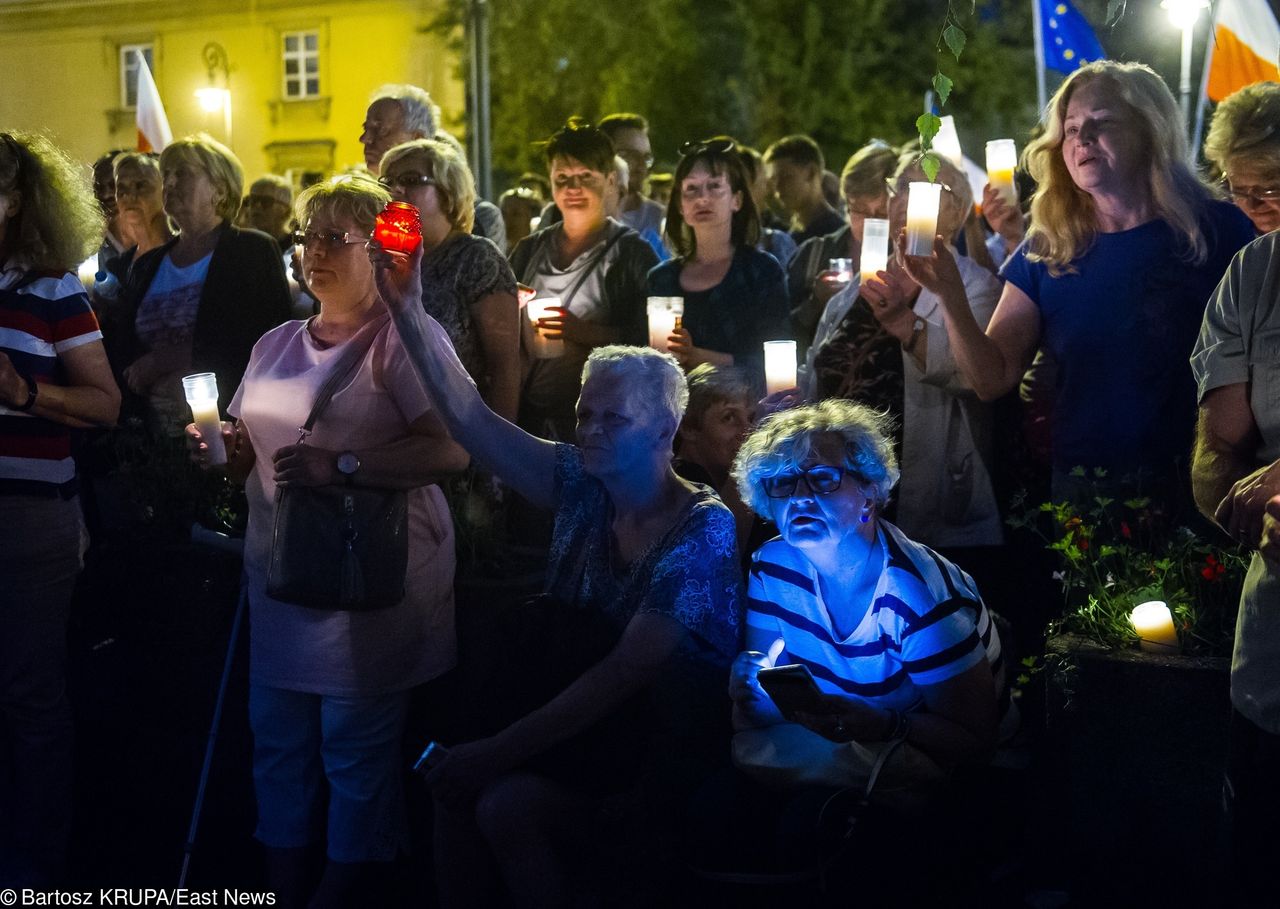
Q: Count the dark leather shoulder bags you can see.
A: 1